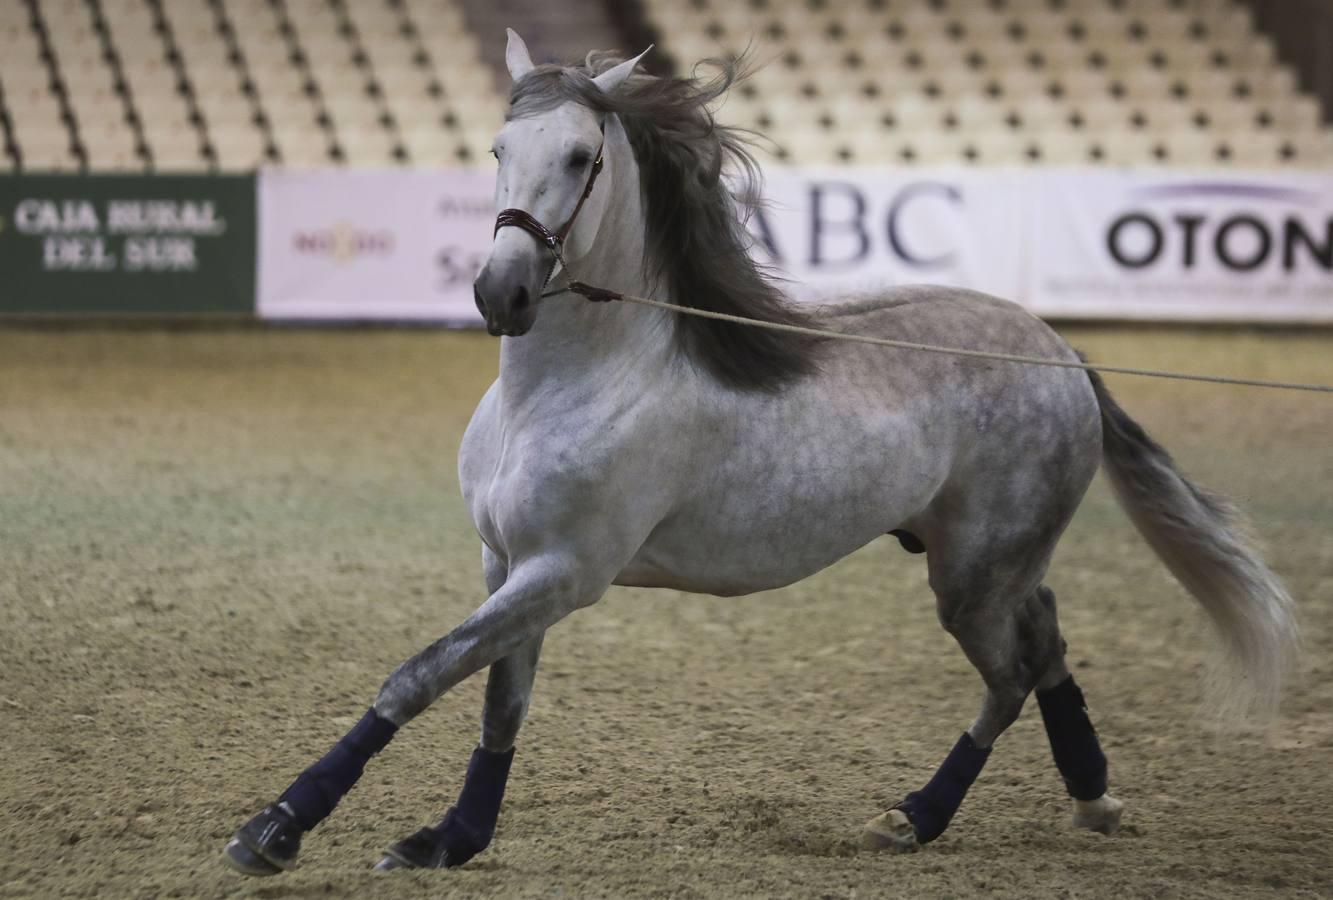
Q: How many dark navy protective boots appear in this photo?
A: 4